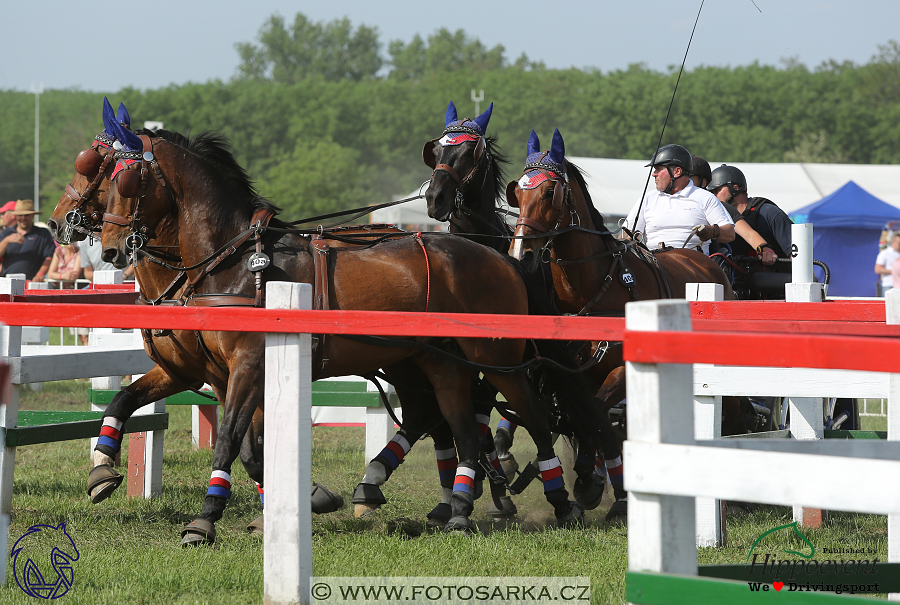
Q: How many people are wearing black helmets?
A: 3